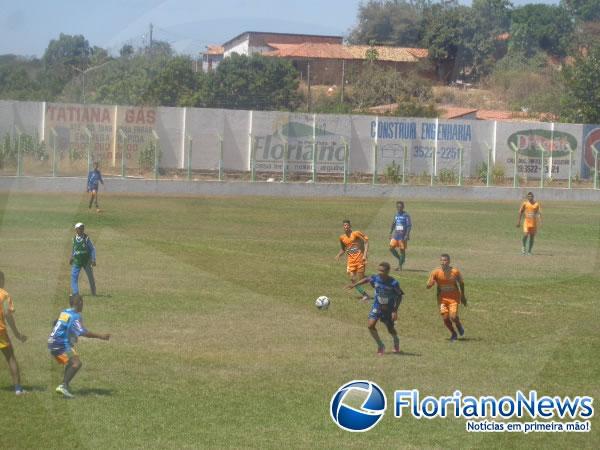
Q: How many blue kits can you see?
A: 4